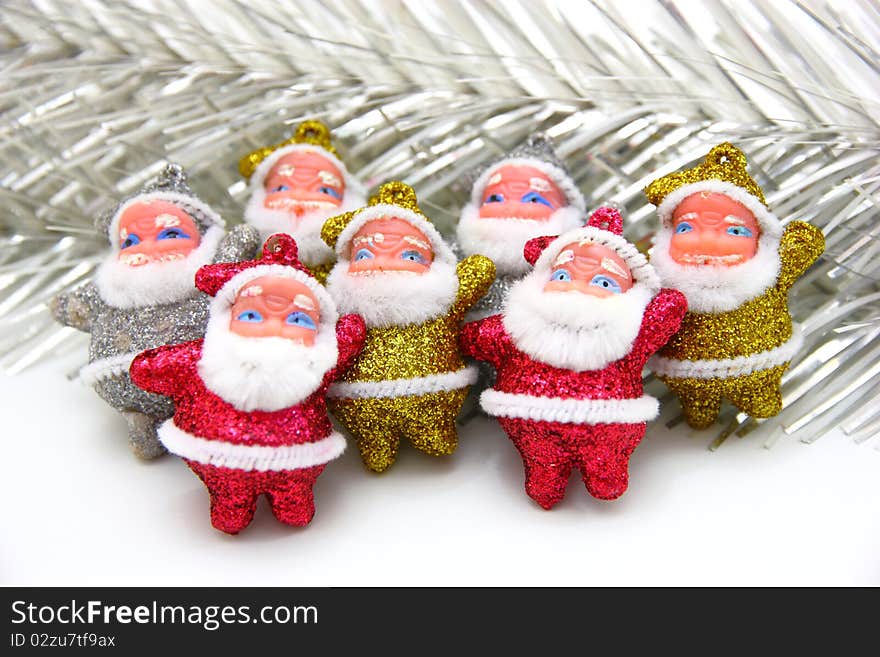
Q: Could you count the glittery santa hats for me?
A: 7